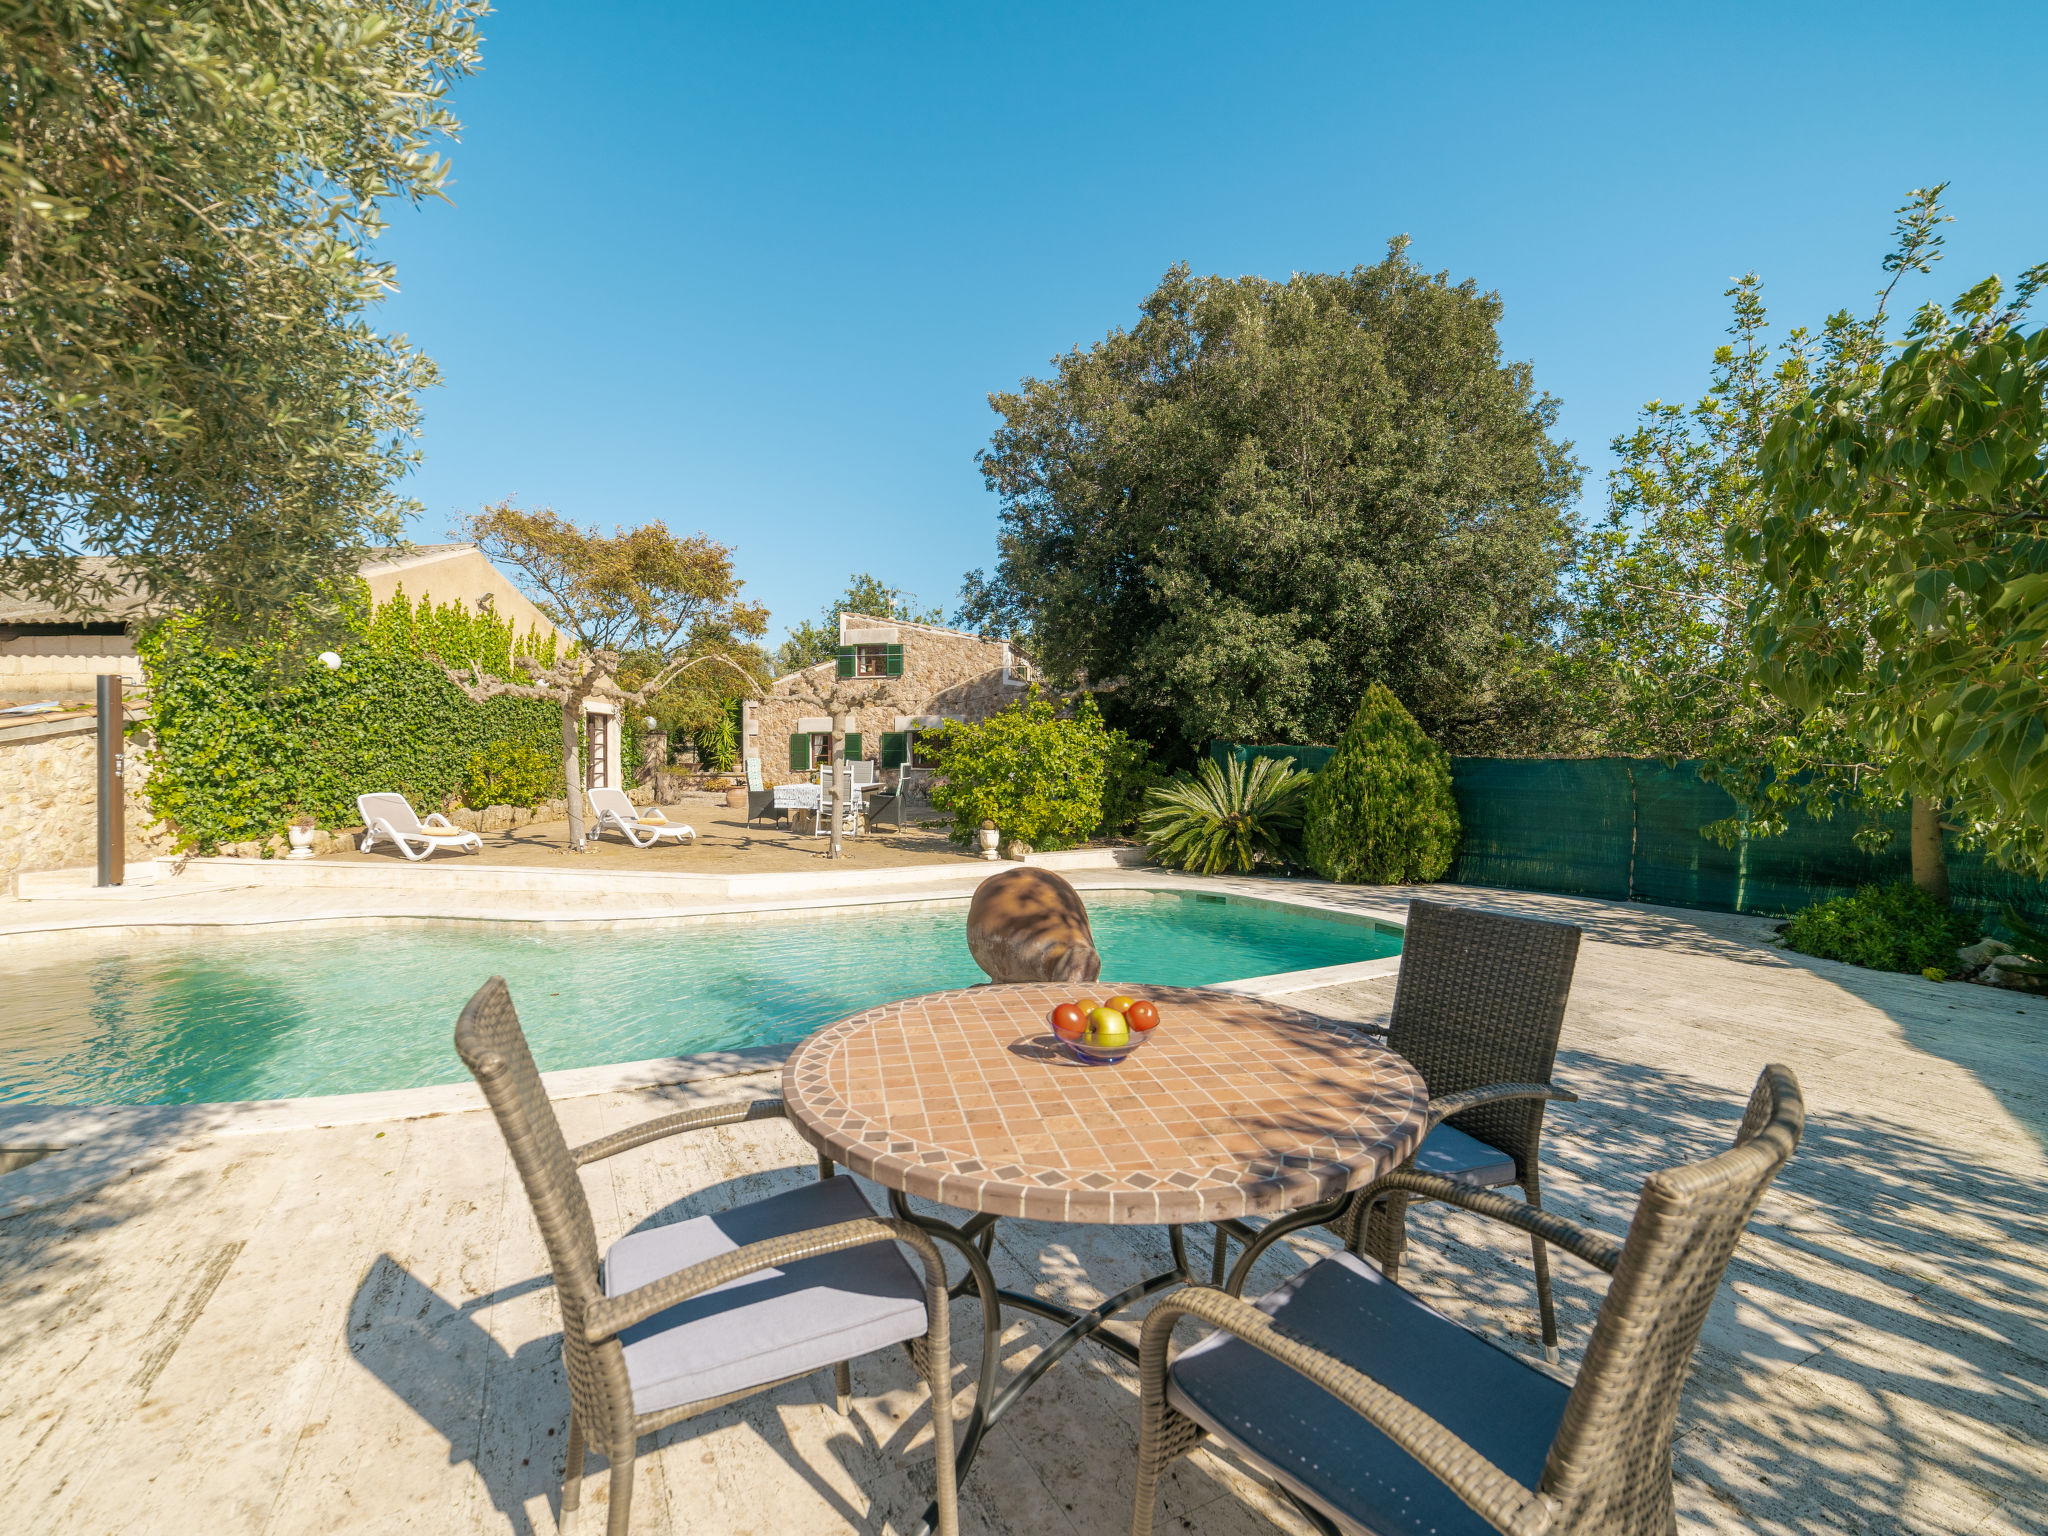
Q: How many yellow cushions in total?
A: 2